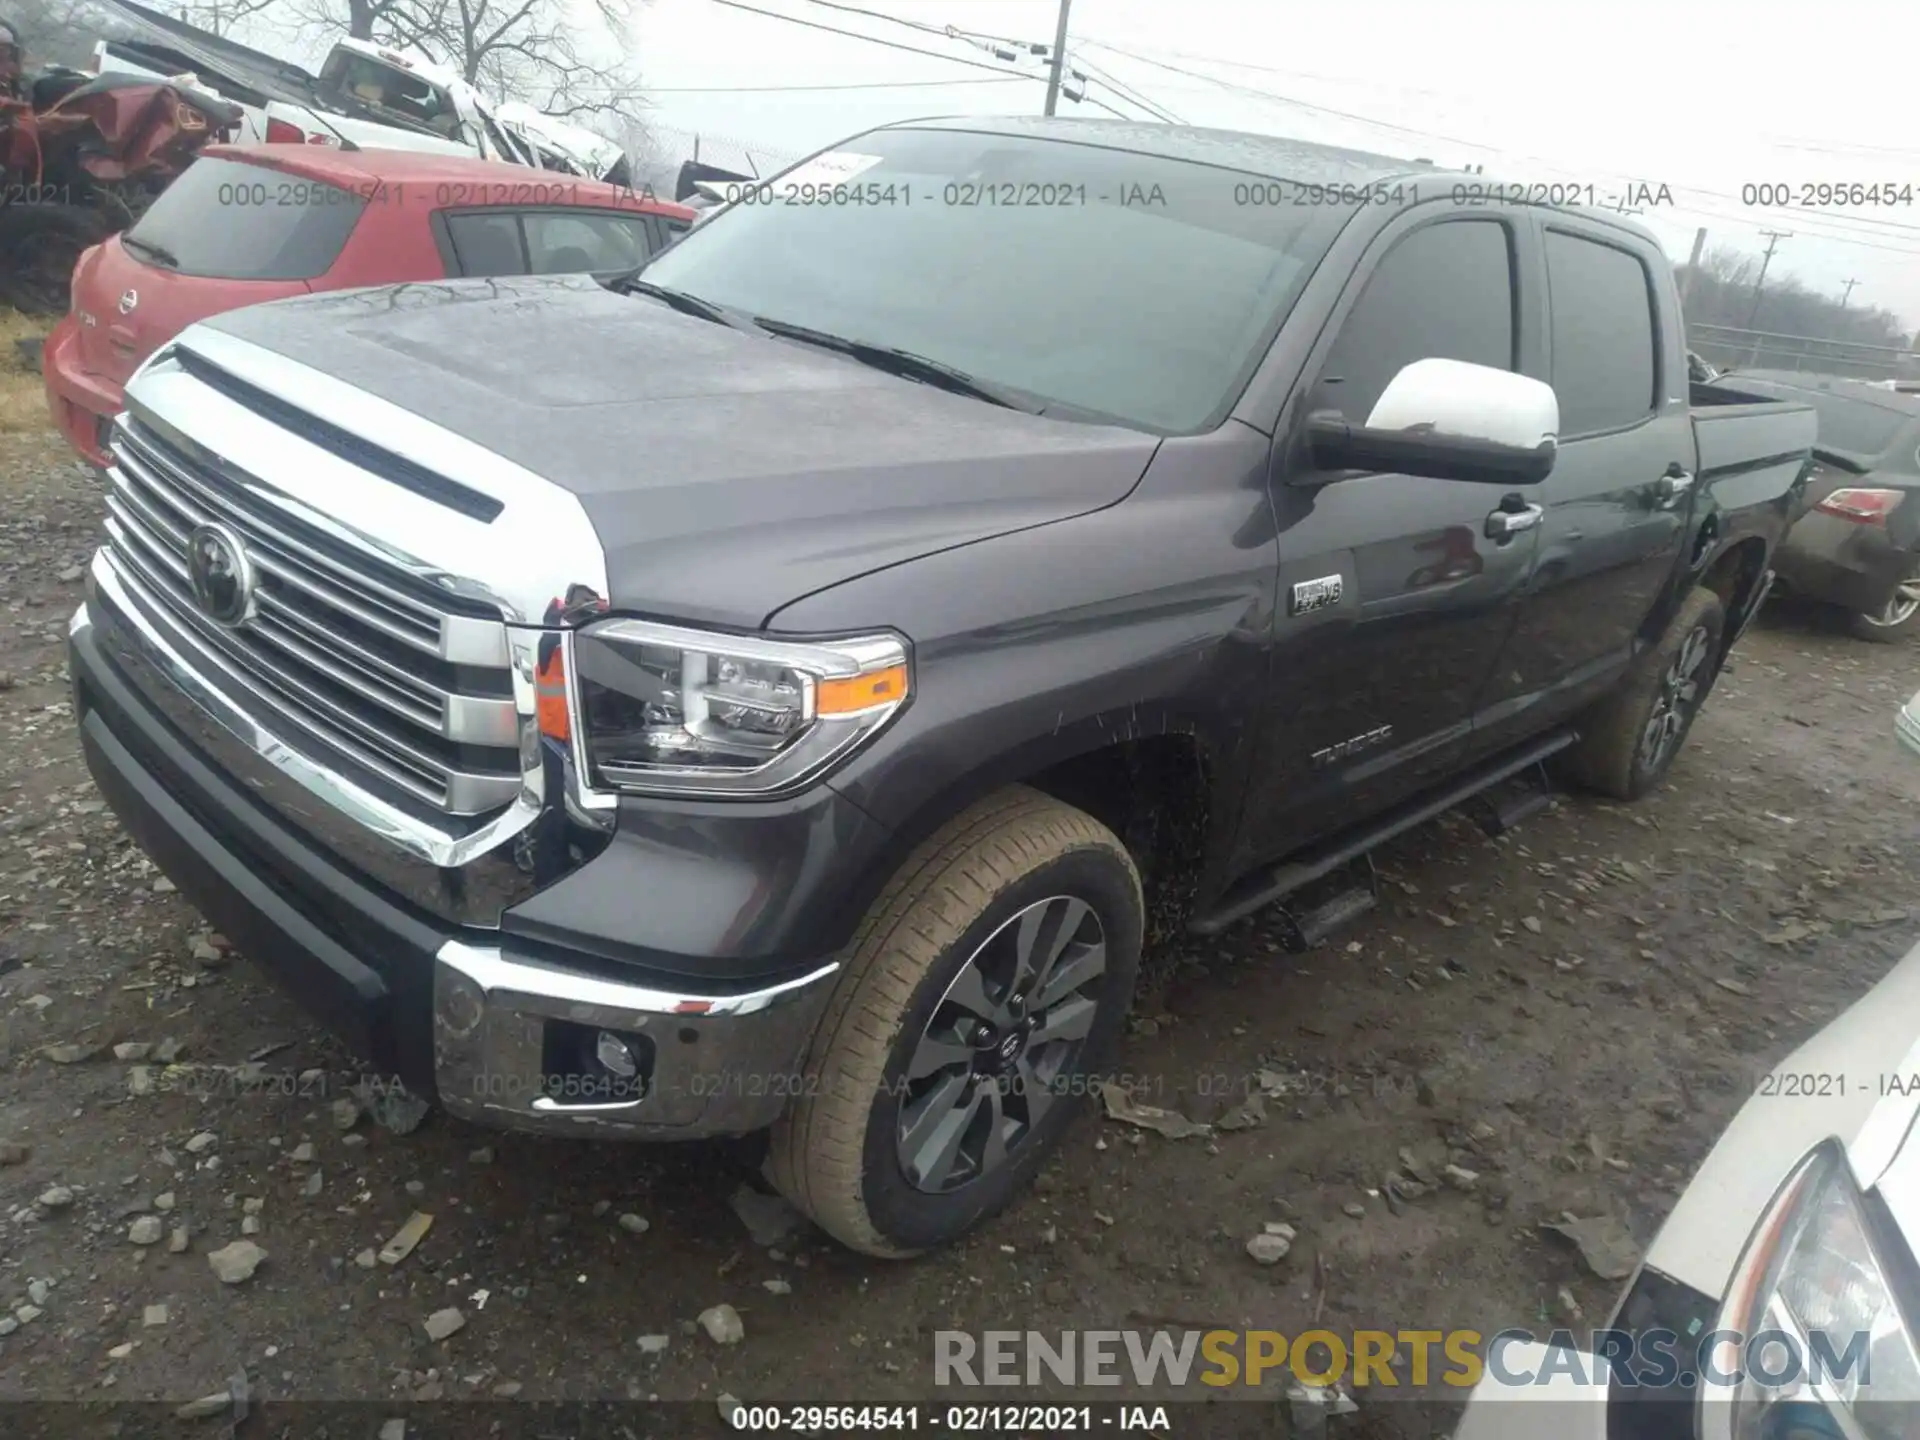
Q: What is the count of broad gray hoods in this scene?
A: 1